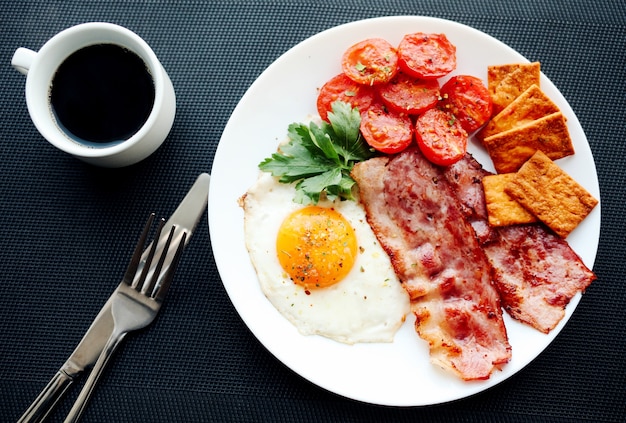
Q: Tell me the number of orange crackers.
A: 5